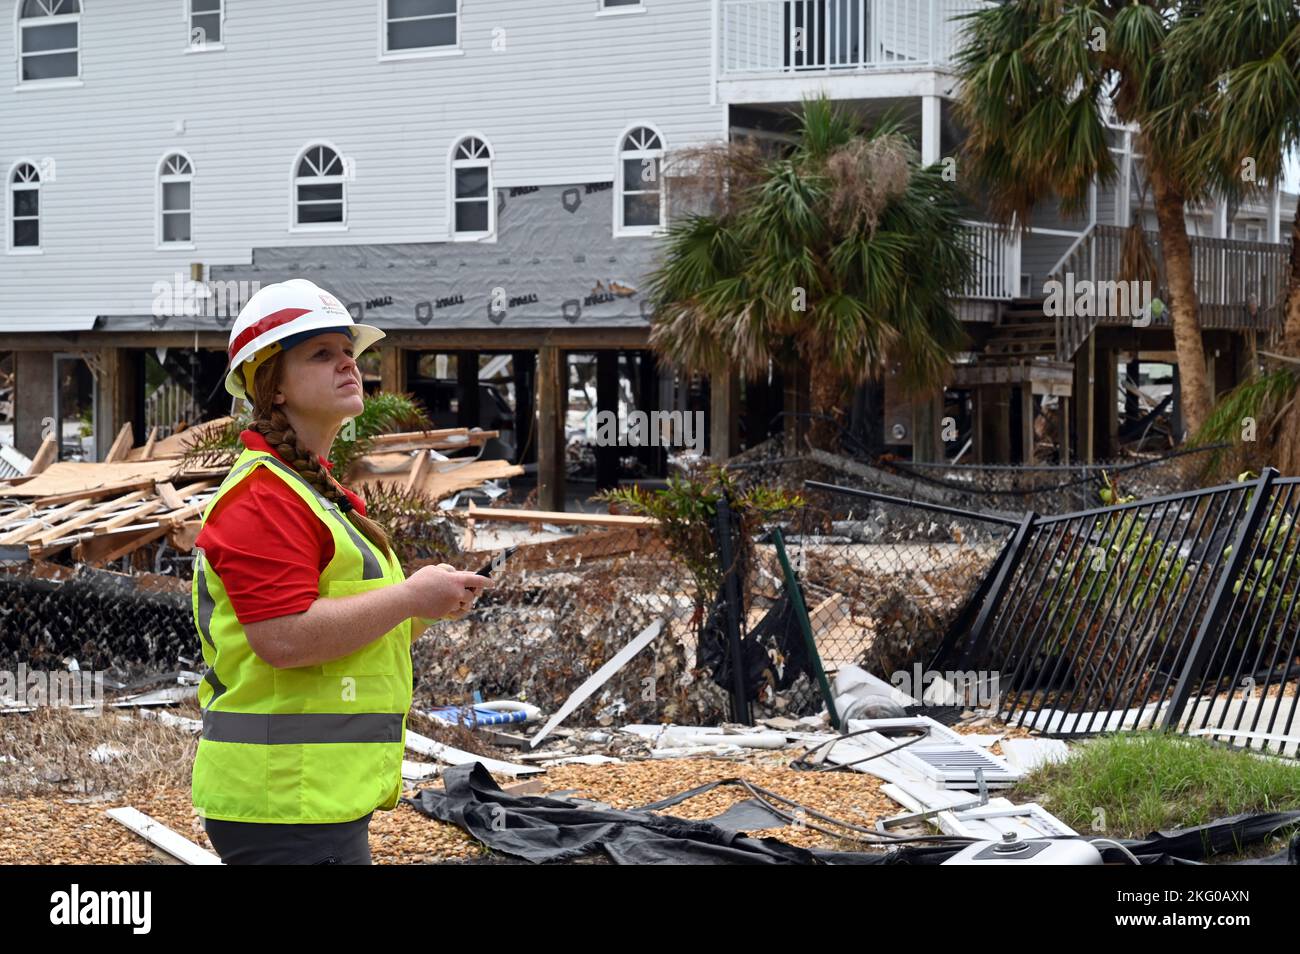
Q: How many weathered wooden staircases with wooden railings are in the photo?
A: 1